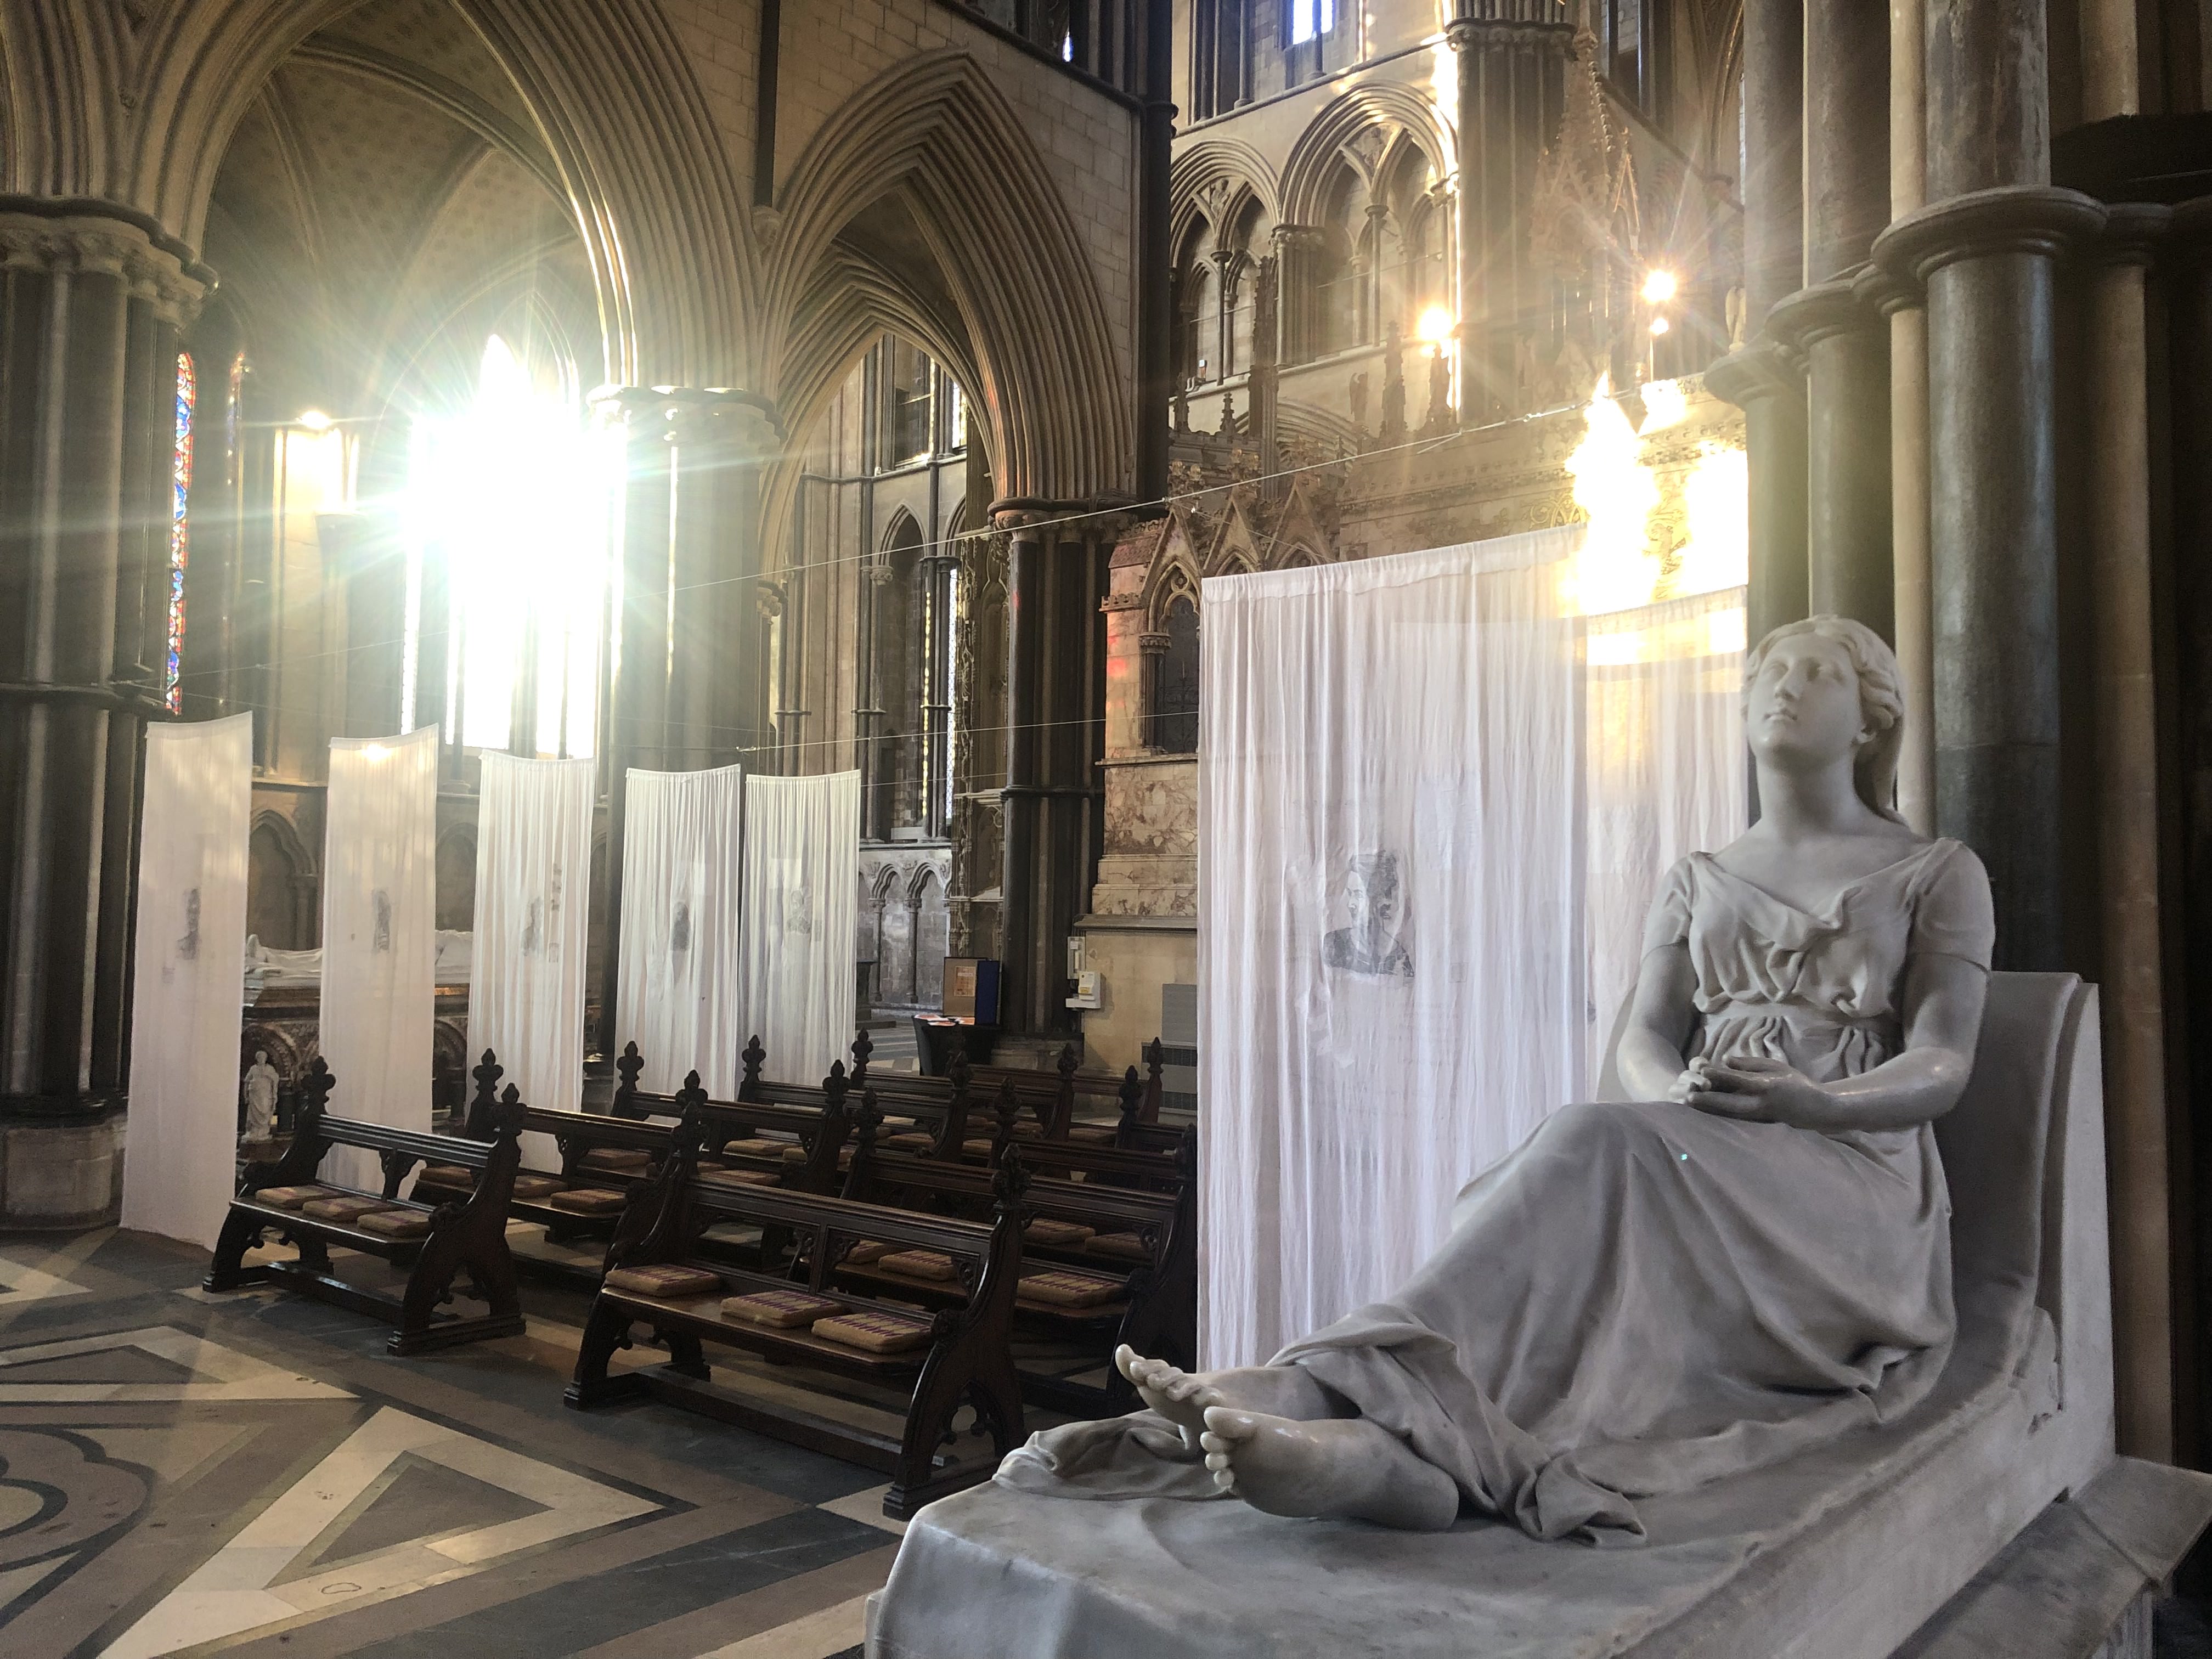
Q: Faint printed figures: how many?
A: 6